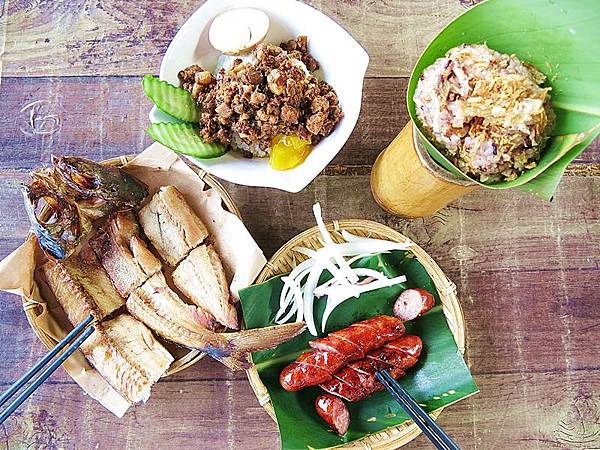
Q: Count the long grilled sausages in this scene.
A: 2